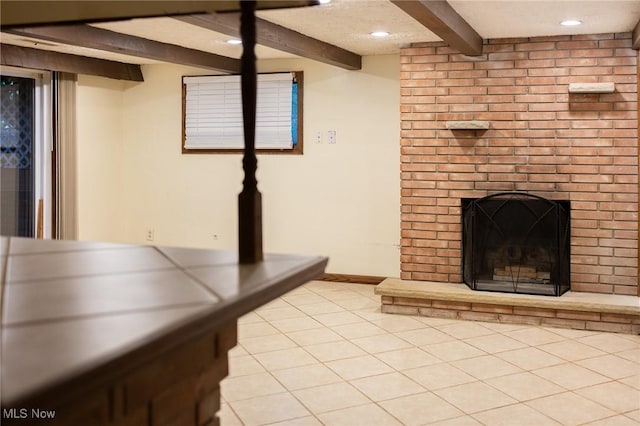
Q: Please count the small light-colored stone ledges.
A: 2